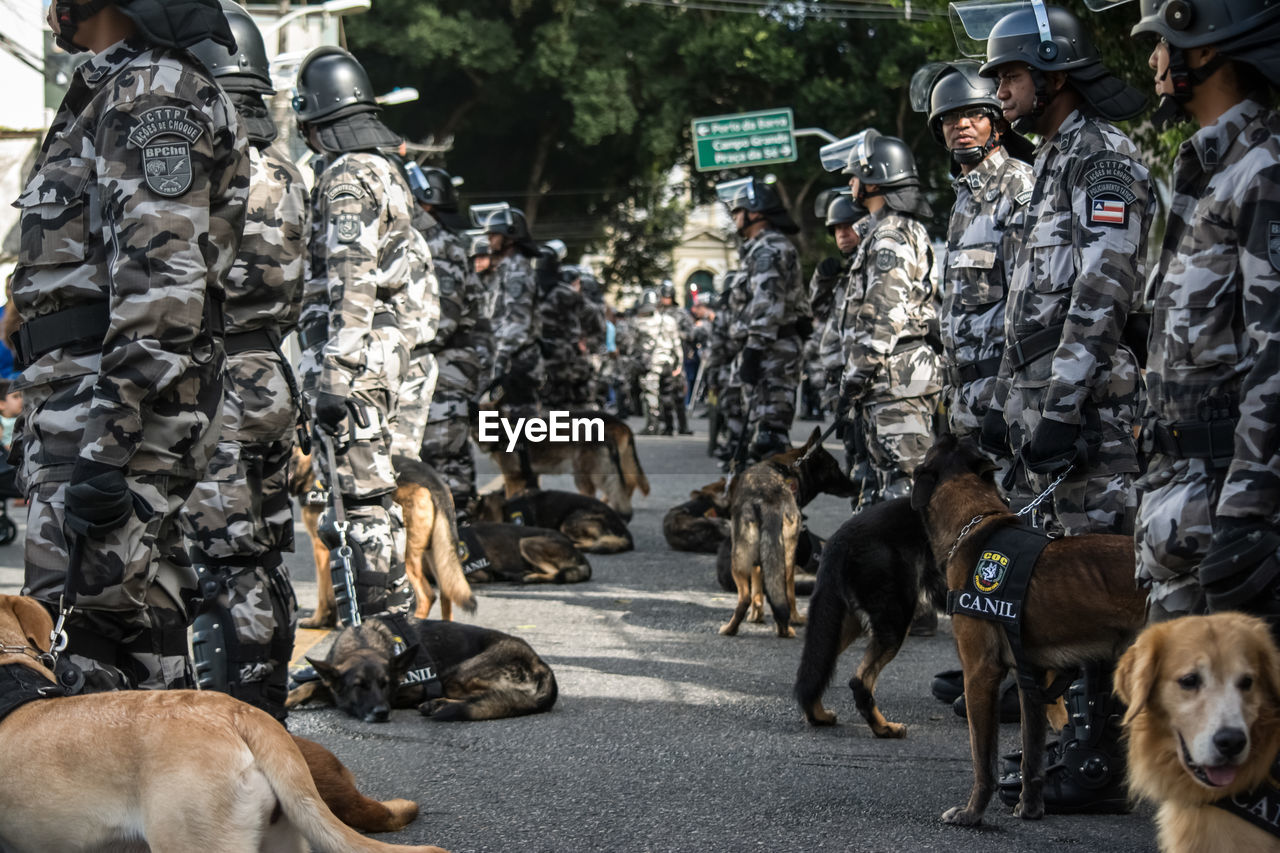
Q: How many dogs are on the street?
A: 13